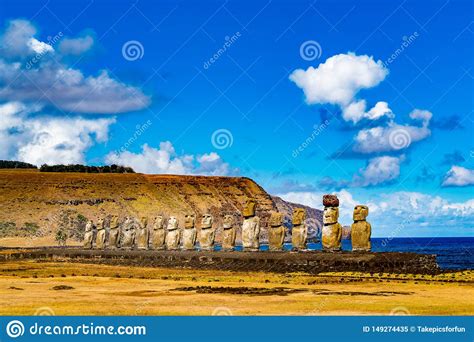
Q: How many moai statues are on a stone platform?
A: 15